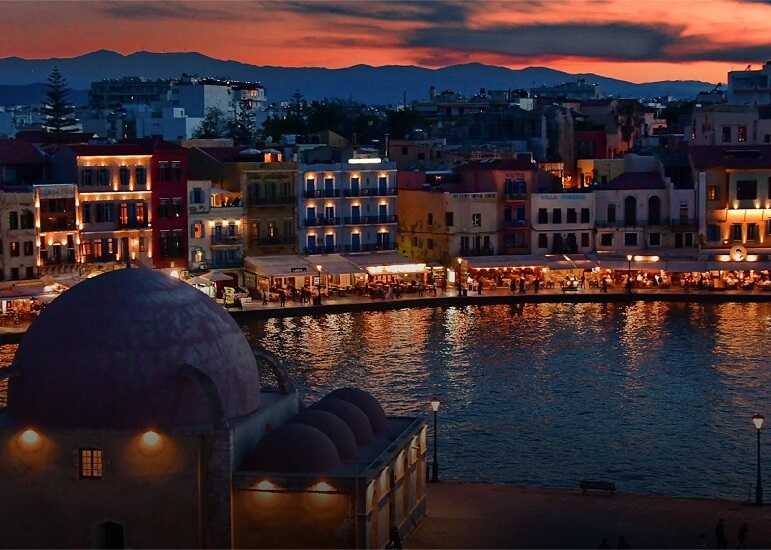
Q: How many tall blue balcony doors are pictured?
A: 12